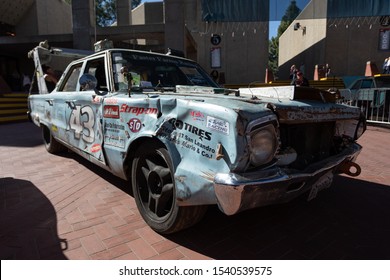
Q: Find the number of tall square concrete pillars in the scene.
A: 3